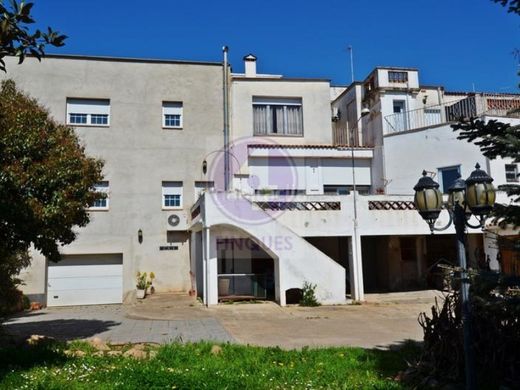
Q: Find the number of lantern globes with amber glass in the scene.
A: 3